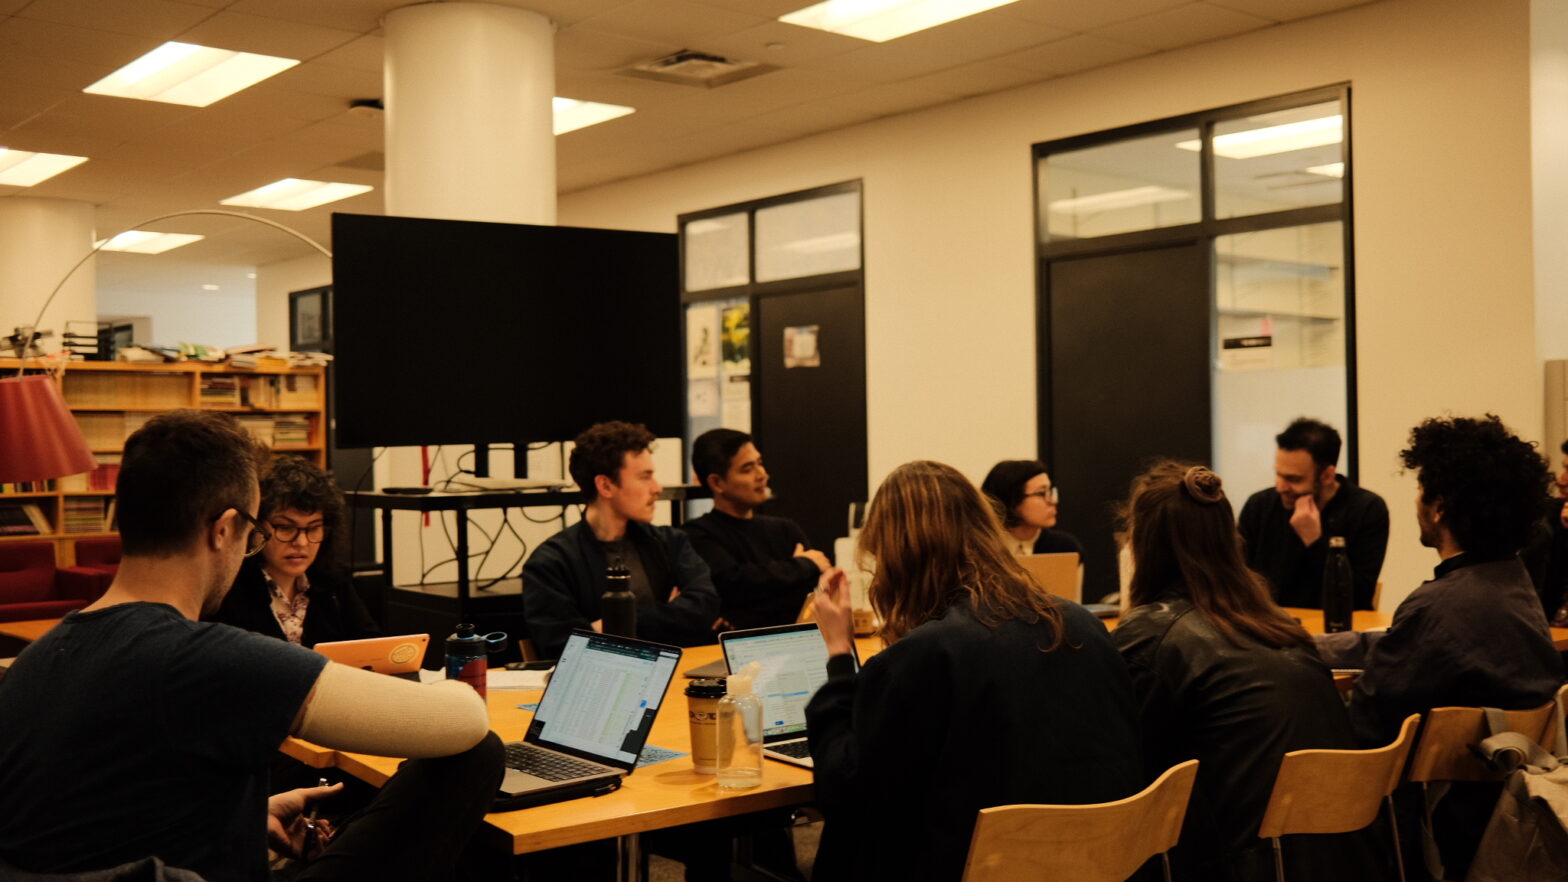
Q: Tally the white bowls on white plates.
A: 0